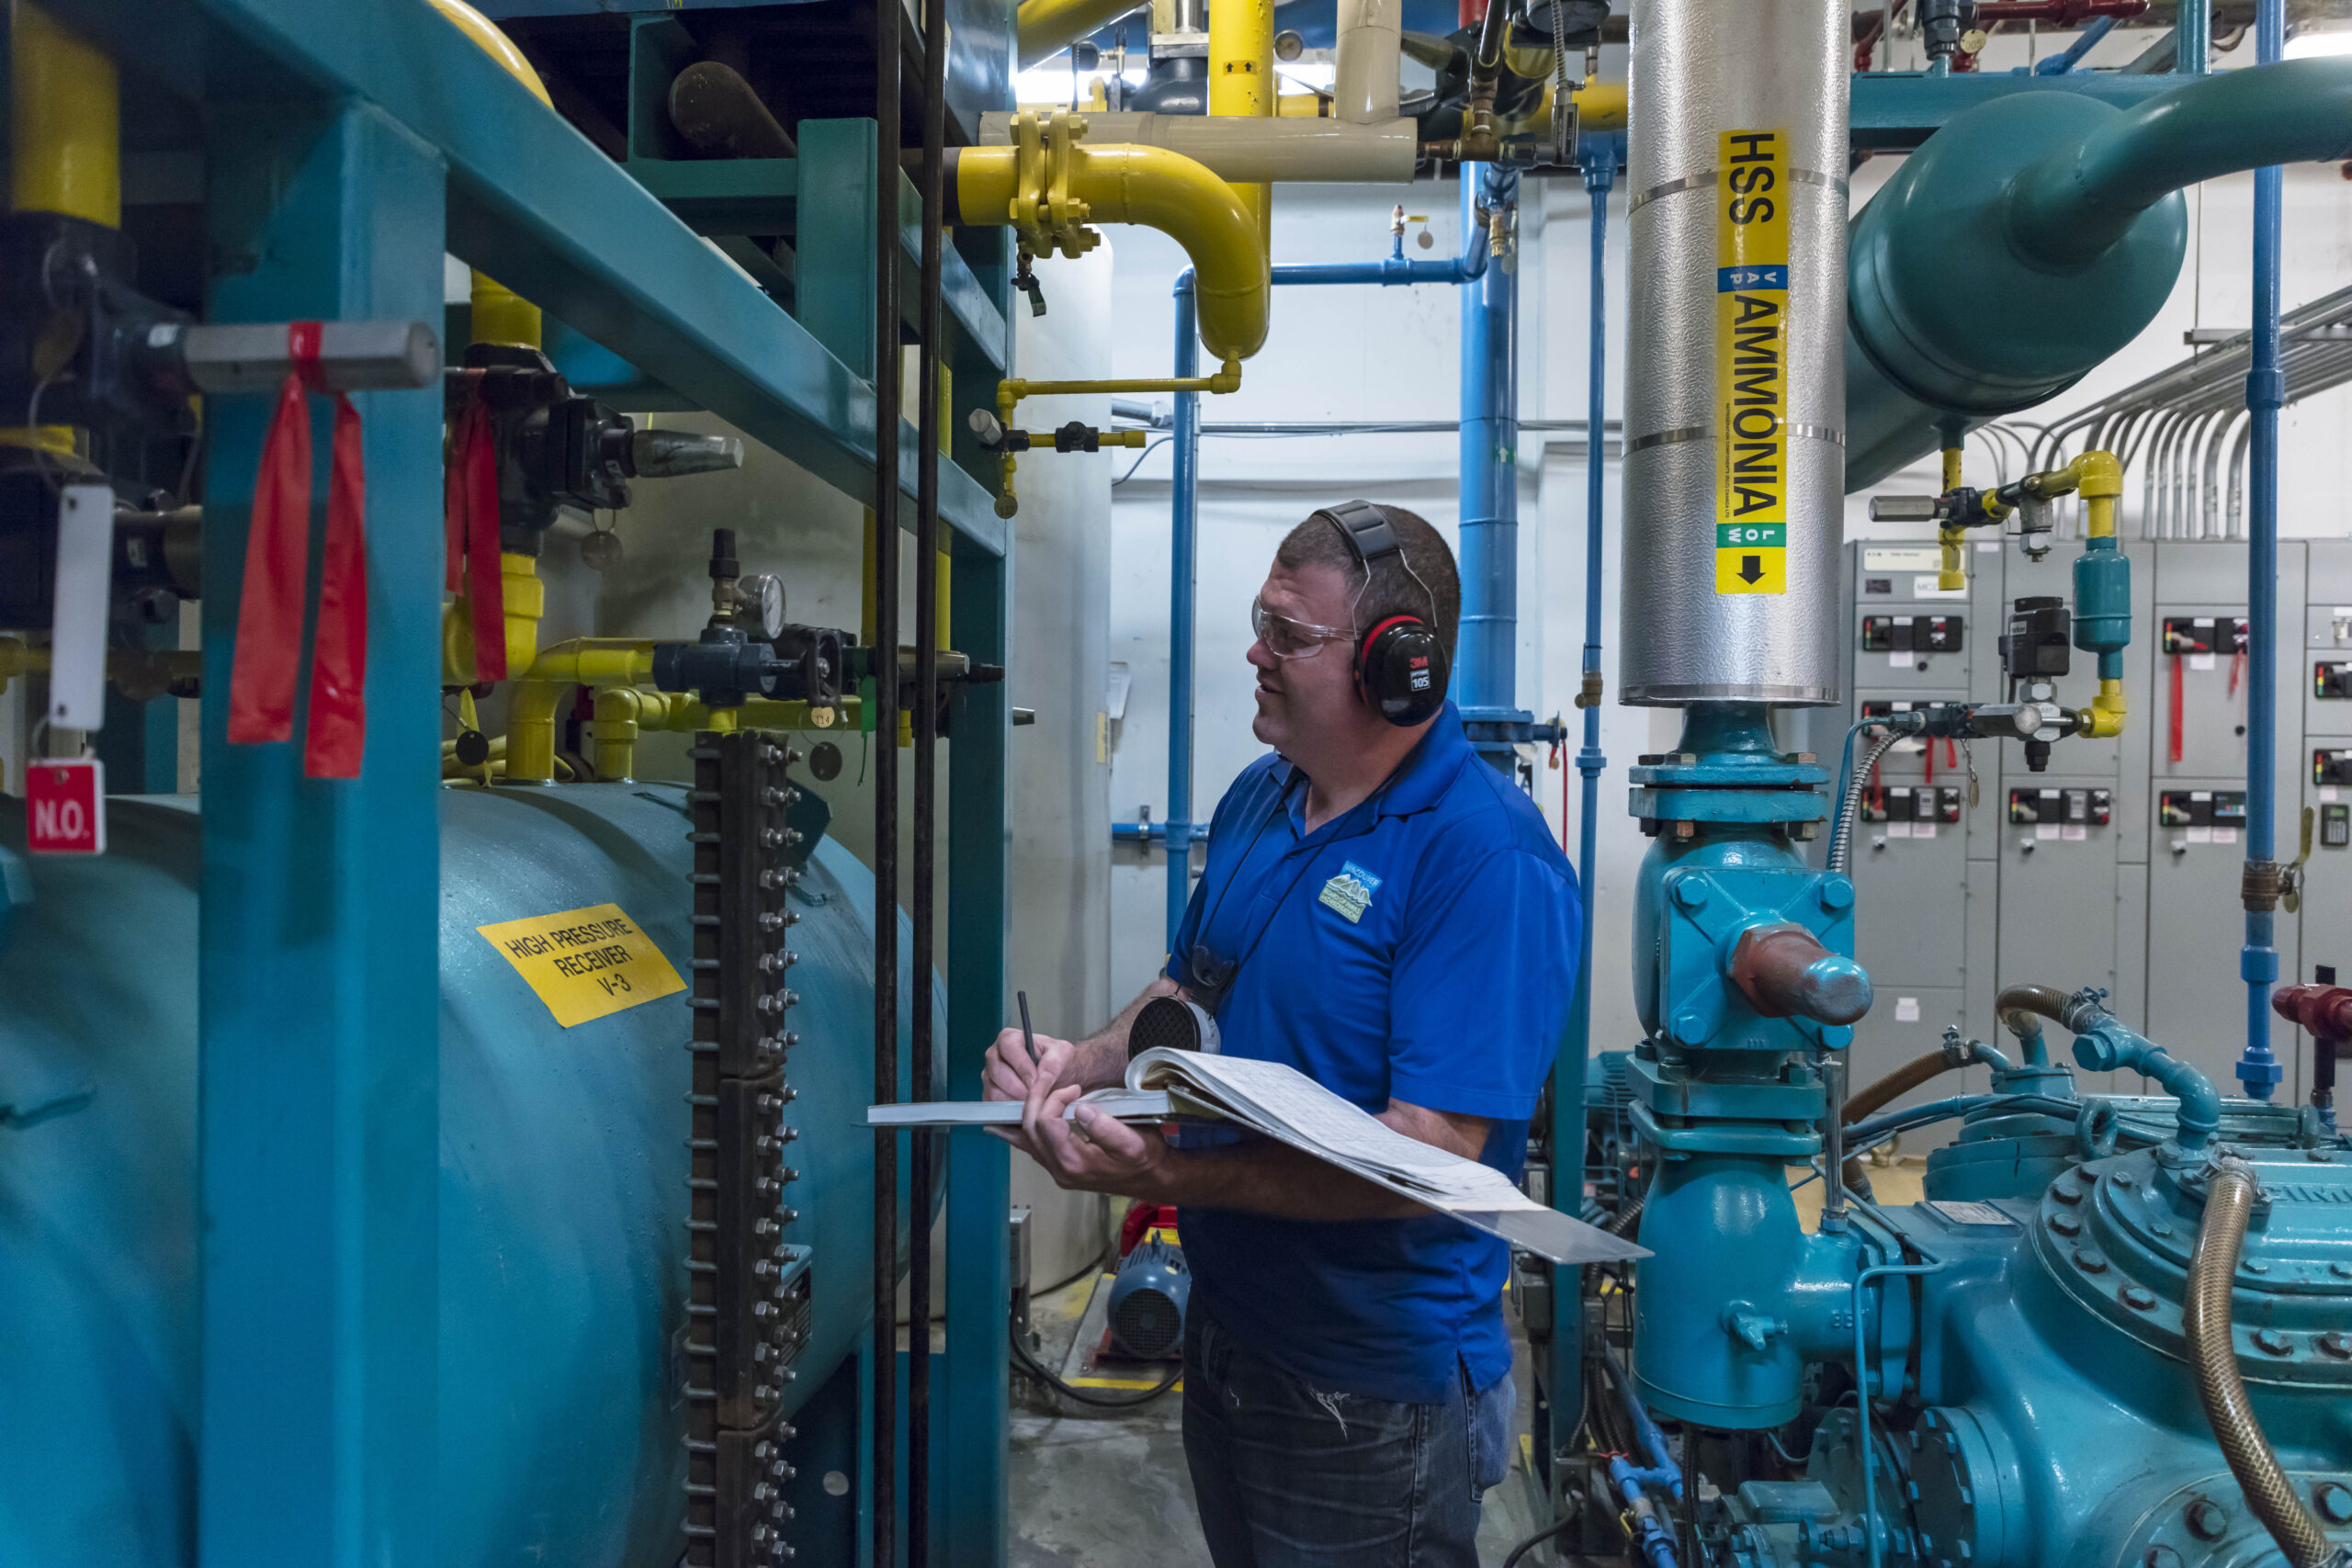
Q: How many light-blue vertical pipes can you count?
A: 4